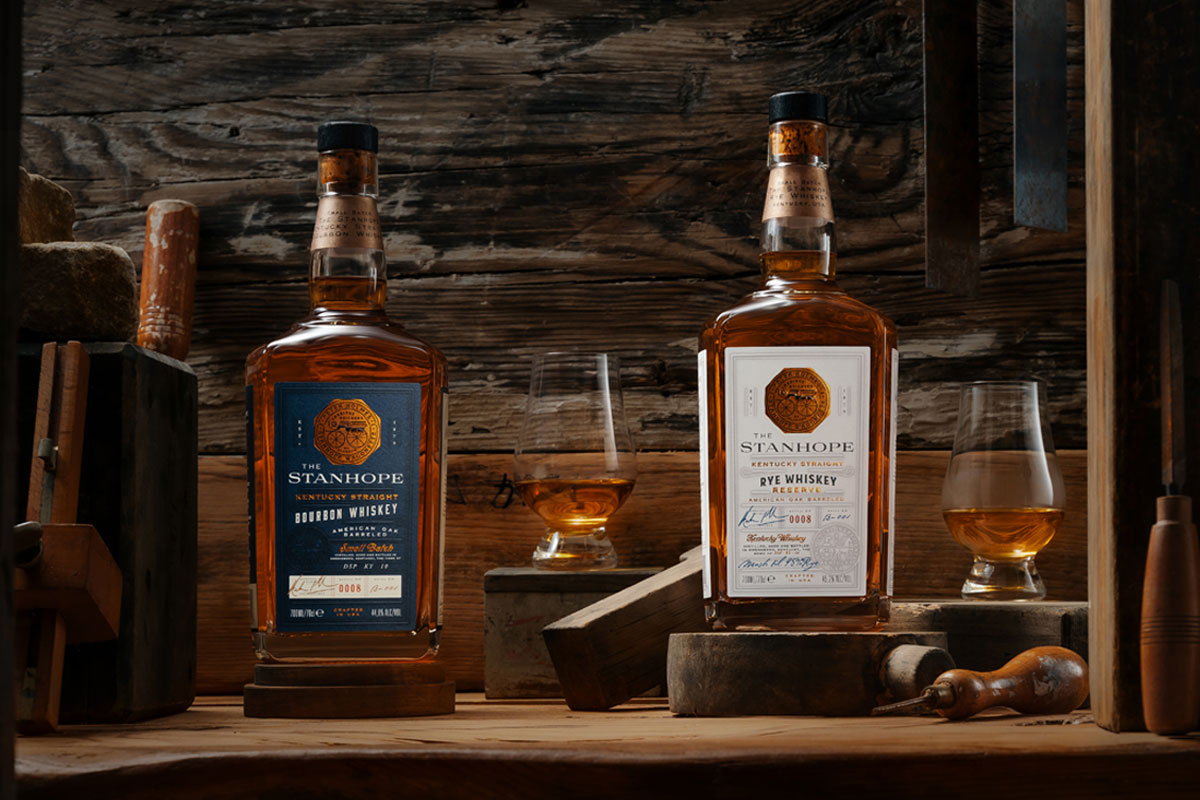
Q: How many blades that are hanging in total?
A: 2